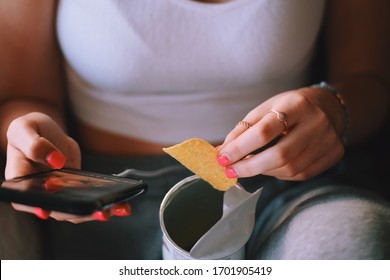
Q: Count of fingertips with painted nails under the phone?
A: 3